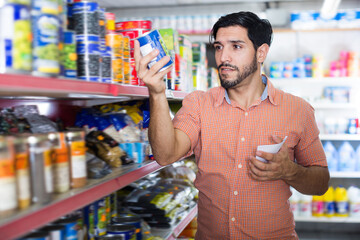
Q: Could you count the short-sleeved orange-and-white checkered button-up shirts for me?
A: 1